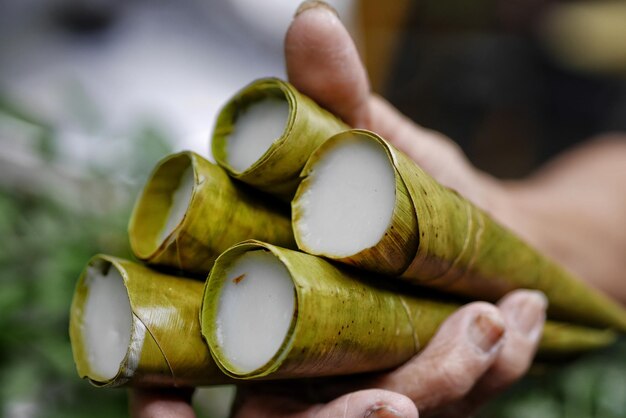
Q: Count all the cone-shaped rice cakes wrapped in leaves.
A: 5